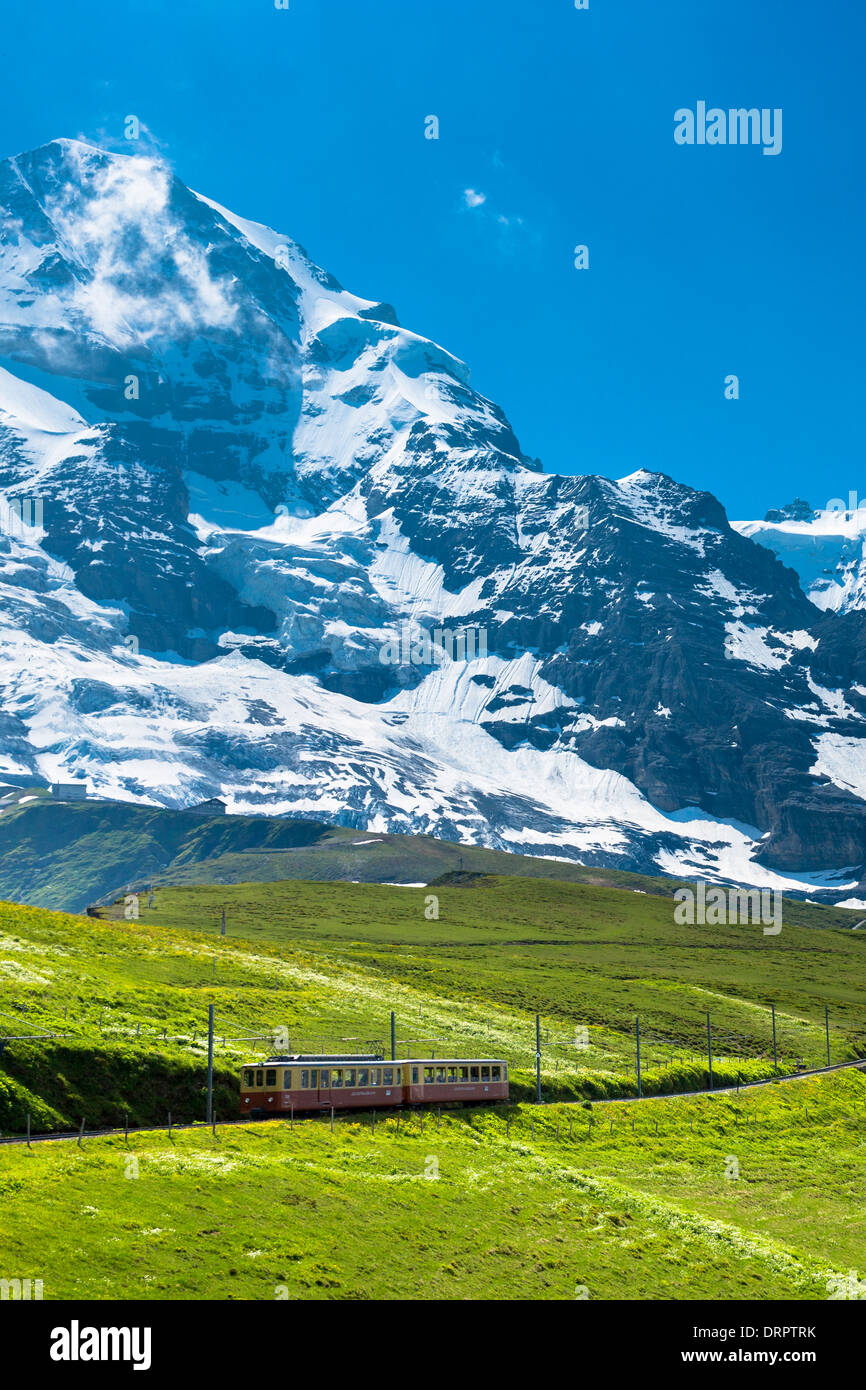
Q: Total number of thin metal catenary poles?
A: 7